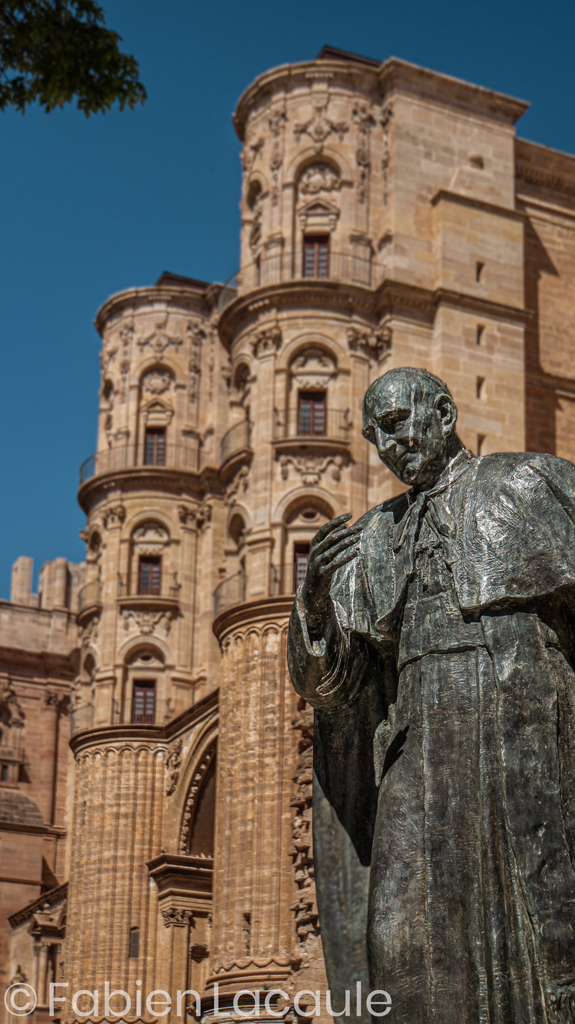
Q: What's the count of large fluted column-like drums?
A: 2